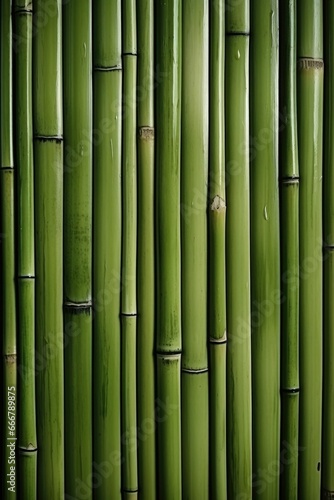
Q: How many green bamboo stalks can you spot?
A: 15